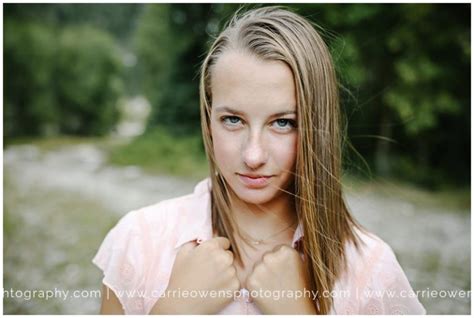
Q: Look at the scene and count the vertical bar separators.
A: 2